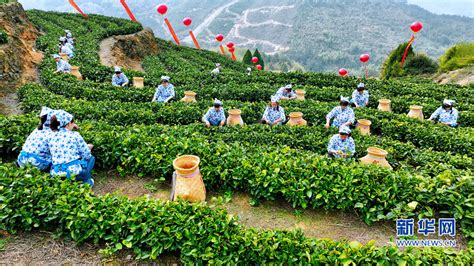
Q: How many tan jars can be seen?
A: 12